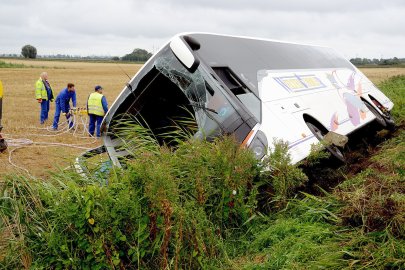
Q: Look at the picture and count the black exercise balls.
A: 0